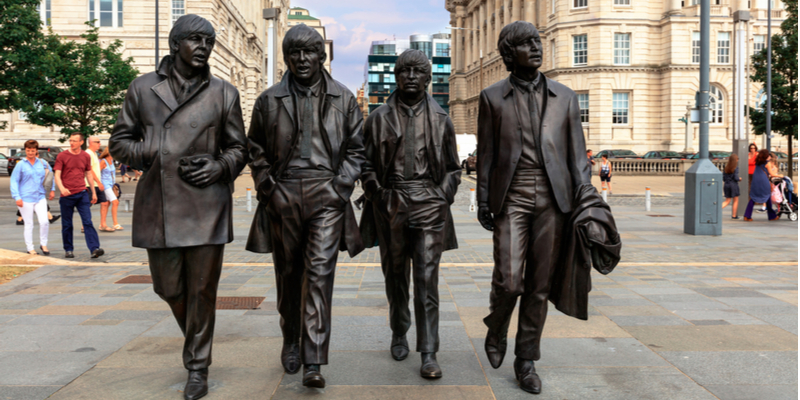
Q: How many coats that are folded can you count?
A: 1